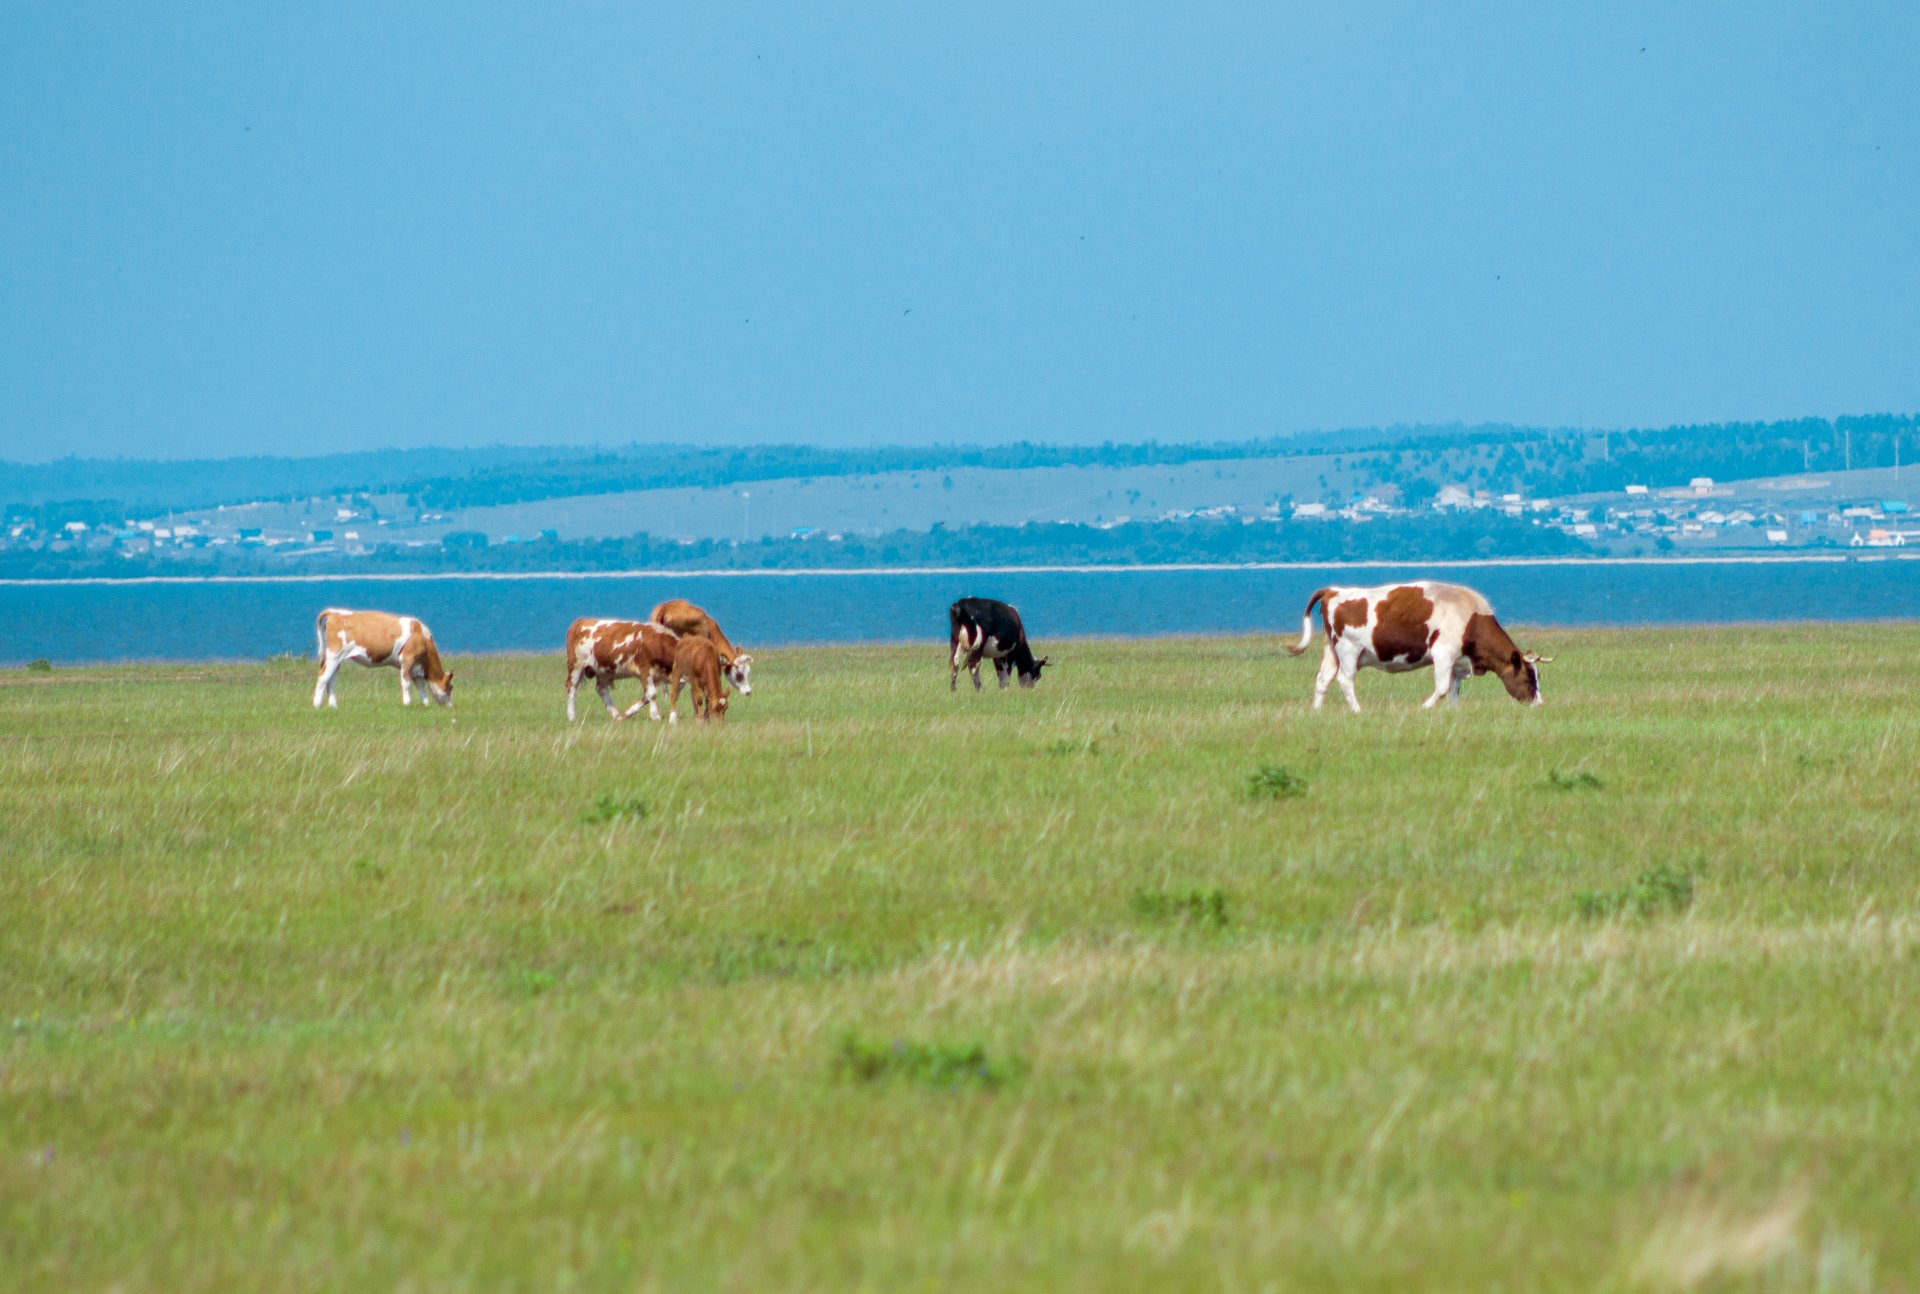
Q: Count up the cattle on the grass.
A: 6